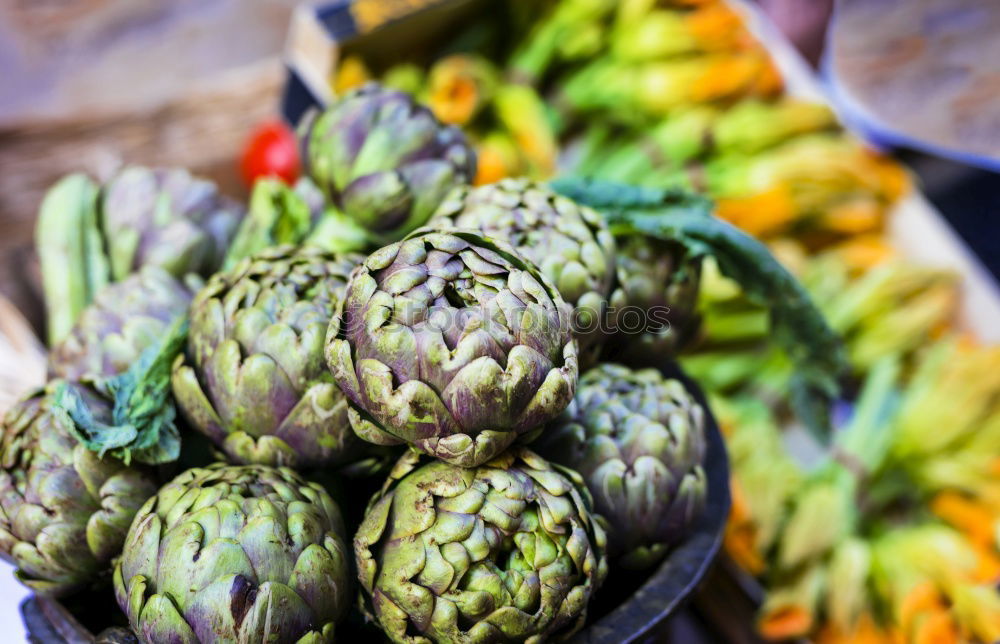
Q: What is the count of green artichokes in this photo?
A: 11